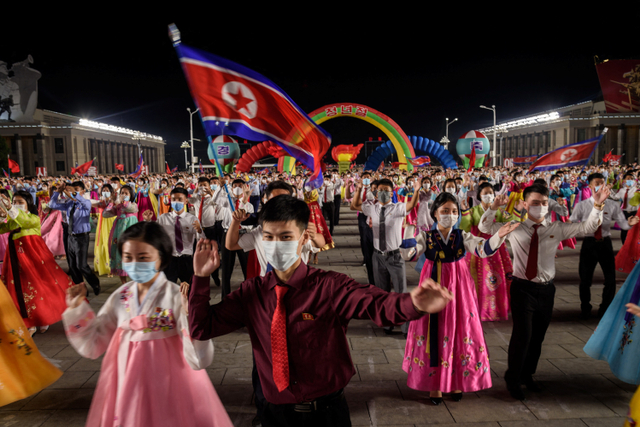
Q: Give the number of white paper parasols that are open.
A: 0